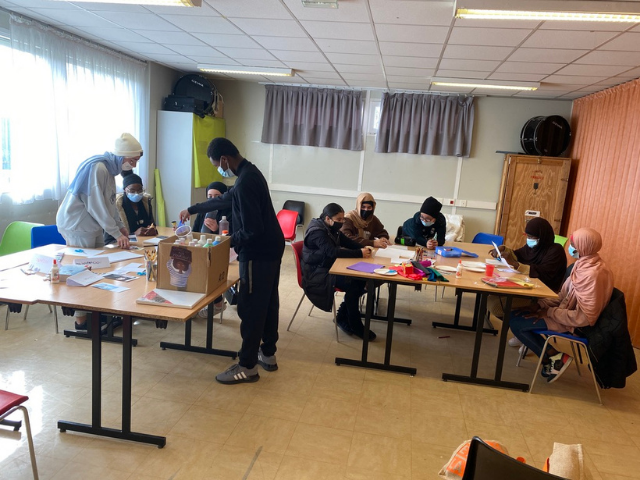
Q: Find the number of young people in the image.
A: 9